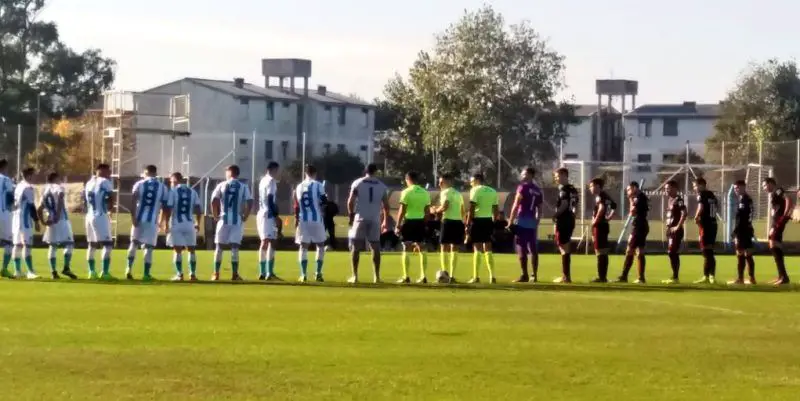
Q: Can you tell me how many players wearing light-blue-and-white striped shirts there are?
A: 9